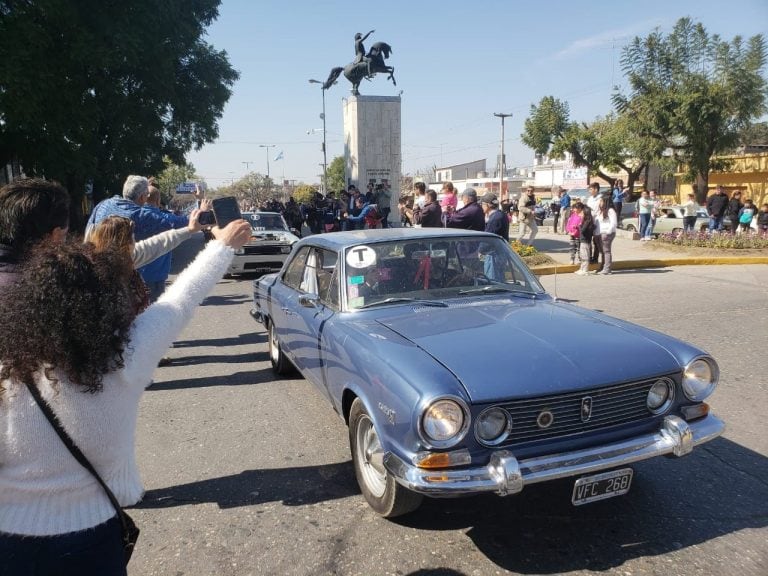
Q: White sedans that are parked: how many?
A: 1